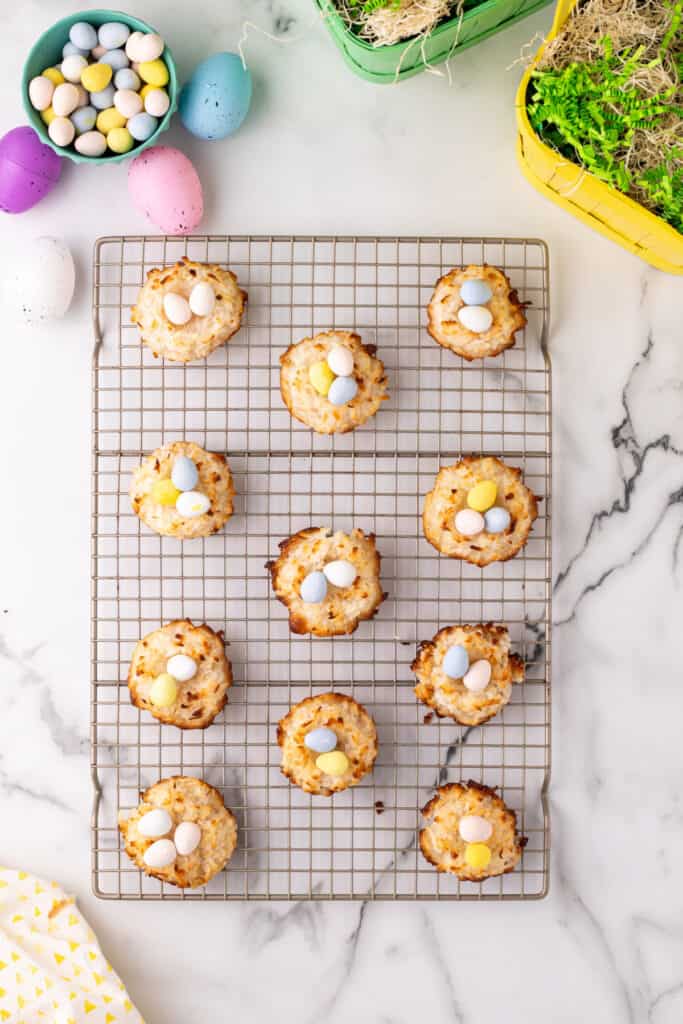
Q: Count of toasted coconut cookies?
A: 11